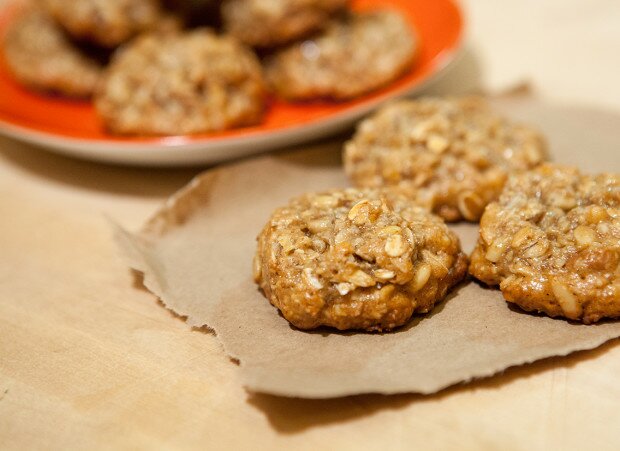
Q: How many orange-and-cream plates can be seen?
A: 1